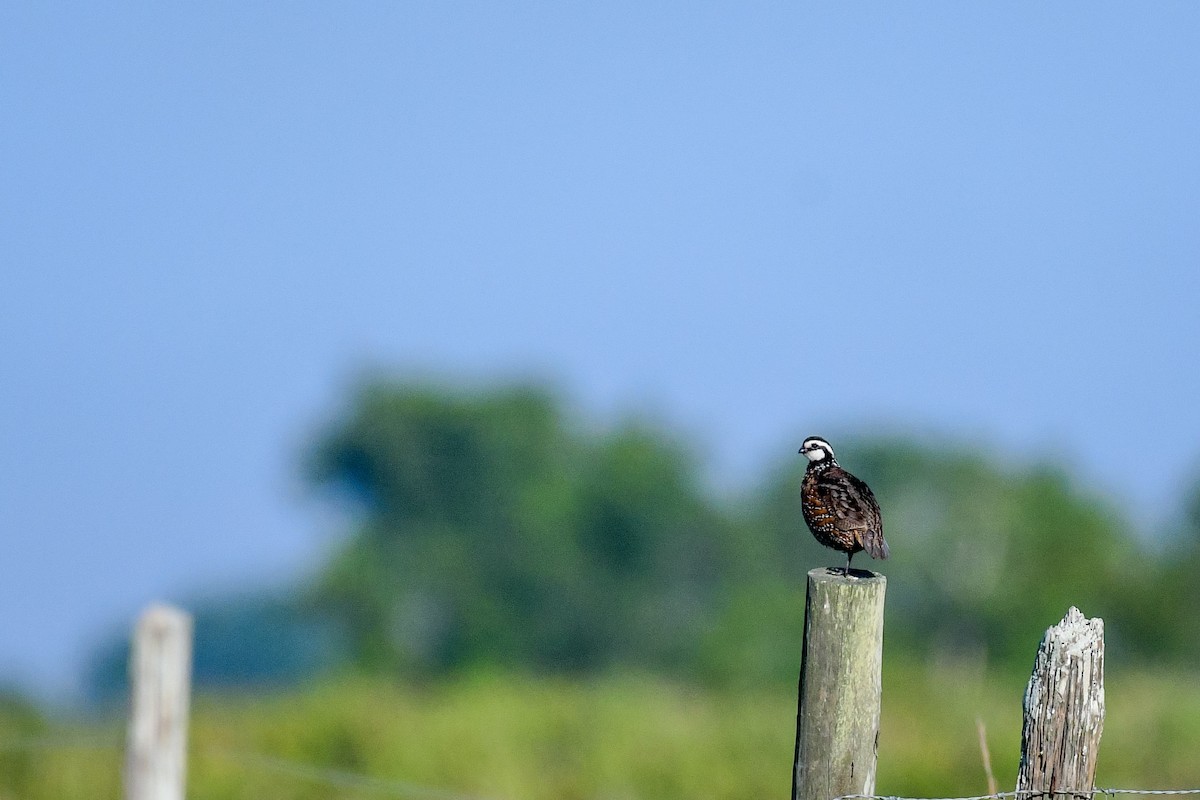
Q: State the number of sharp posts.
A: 2